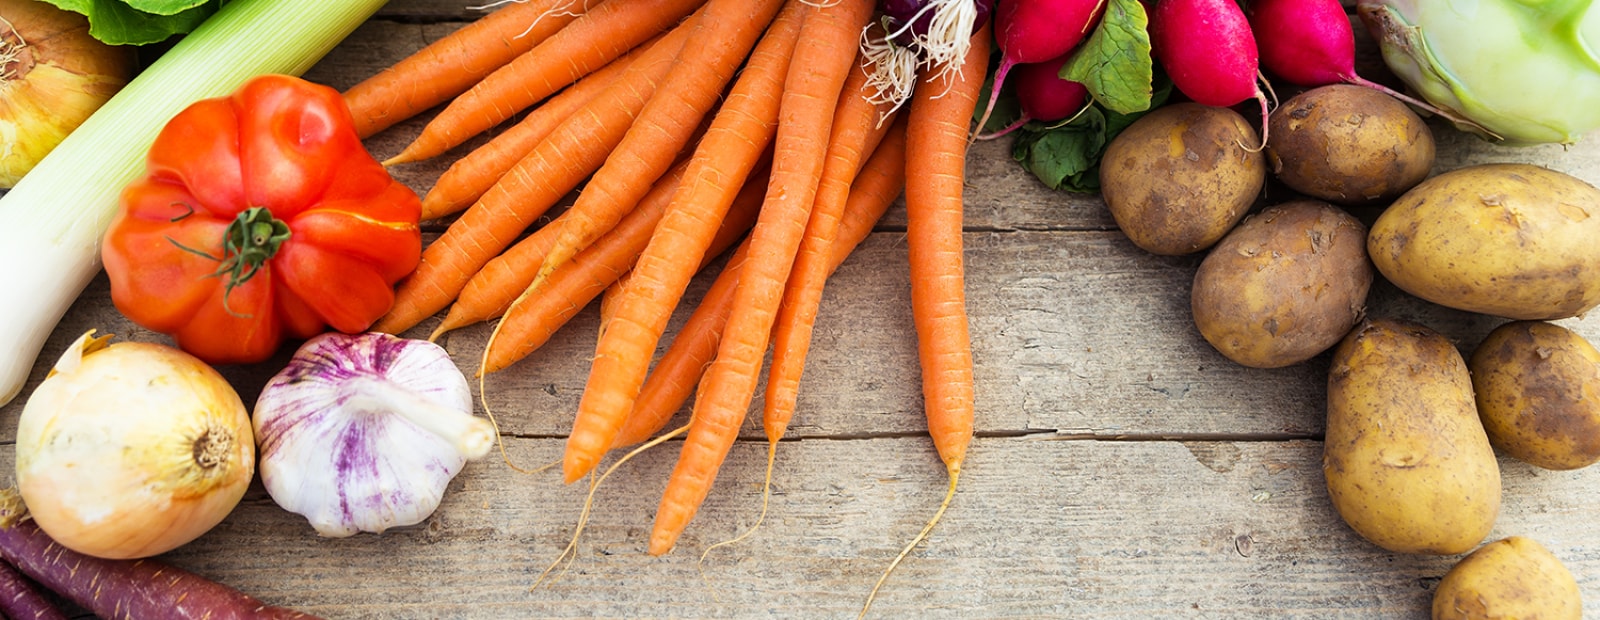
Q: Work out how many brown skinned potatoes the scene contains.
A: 7